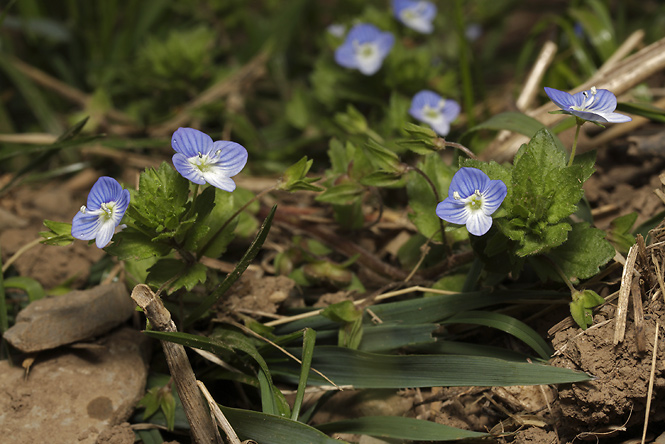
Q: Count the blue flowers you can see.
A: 7